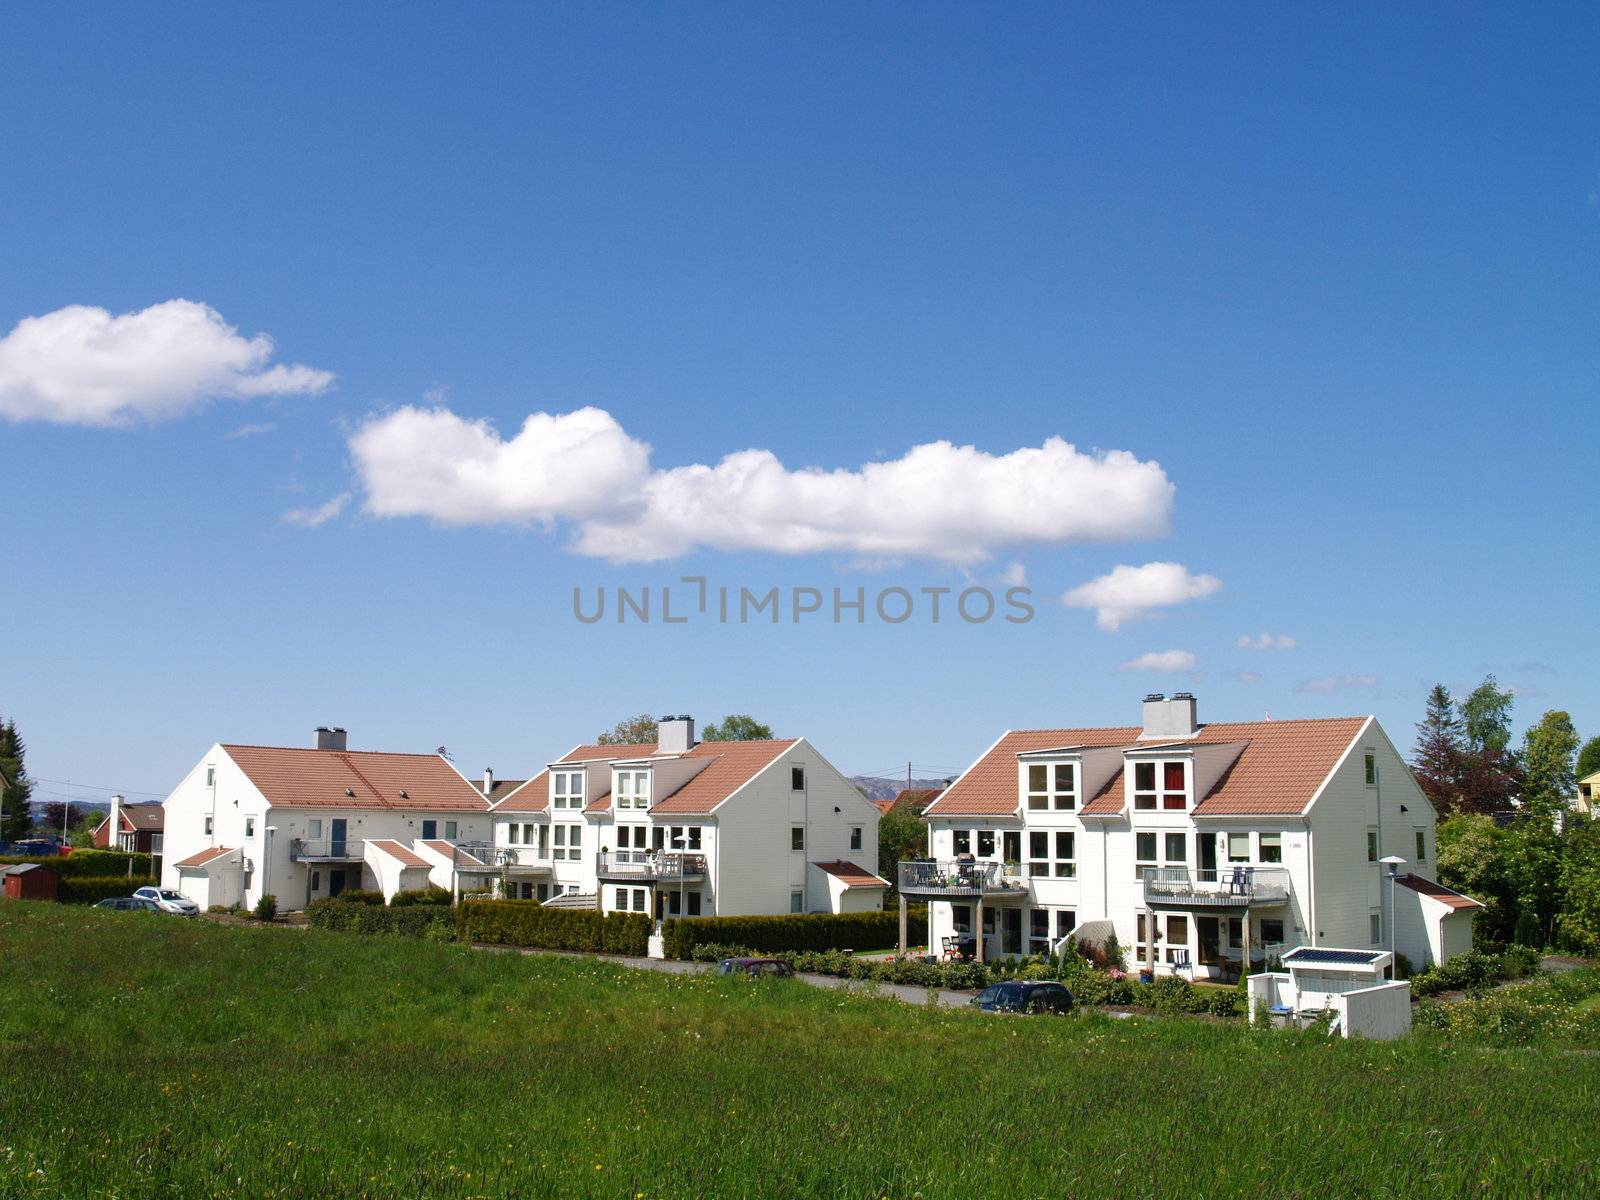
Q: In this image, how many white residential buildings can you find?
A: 3